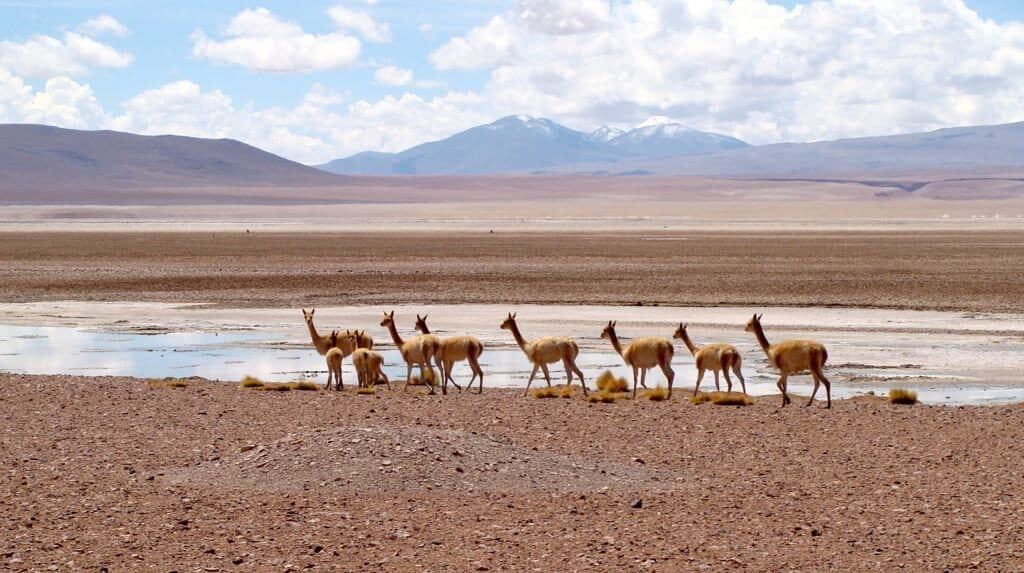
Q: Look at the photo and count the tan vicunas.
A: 10